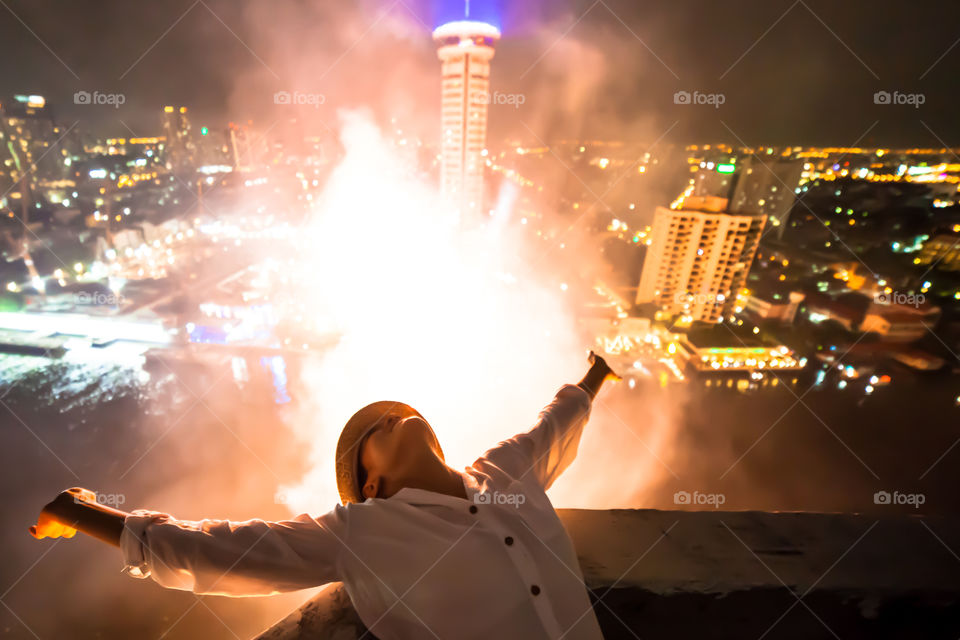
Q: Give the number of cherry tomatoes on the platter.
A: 0